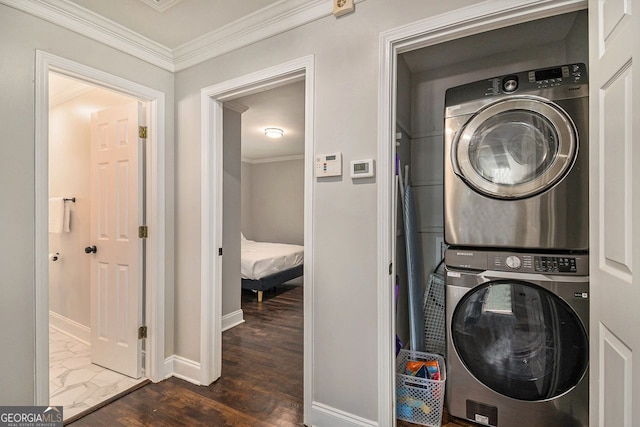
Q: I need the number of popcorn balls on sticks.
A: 0